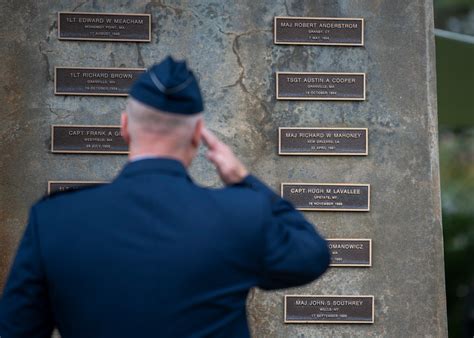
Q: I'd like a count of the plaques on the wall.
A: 10